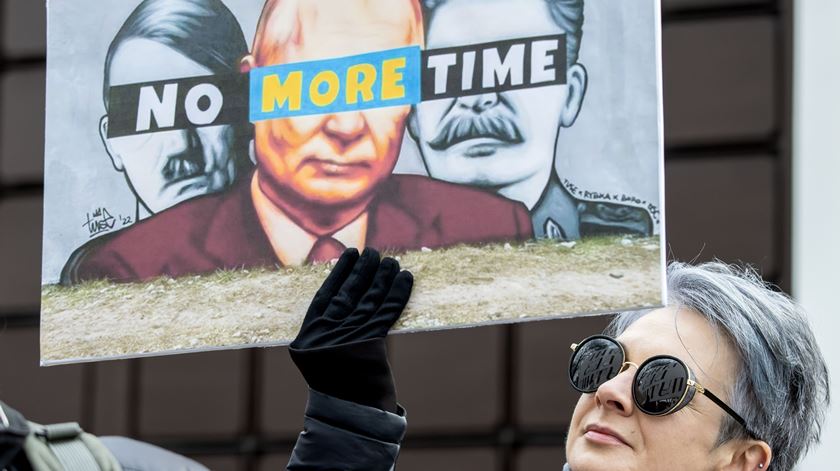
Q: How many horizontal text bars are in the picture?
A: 3